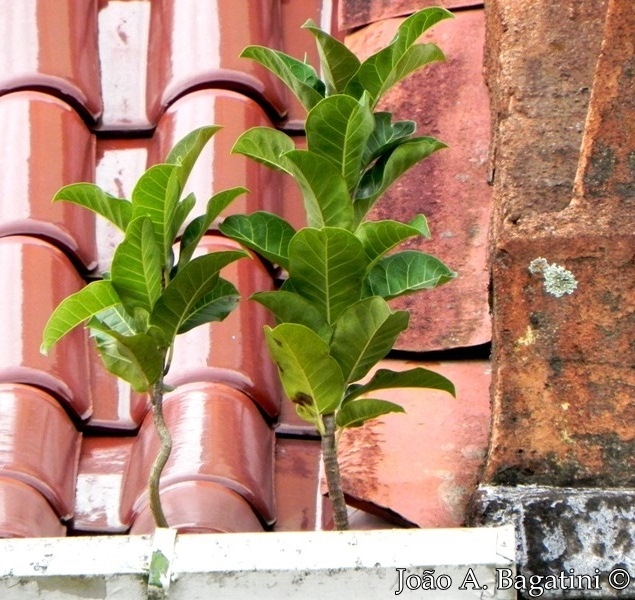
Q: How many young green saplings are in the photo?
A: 2